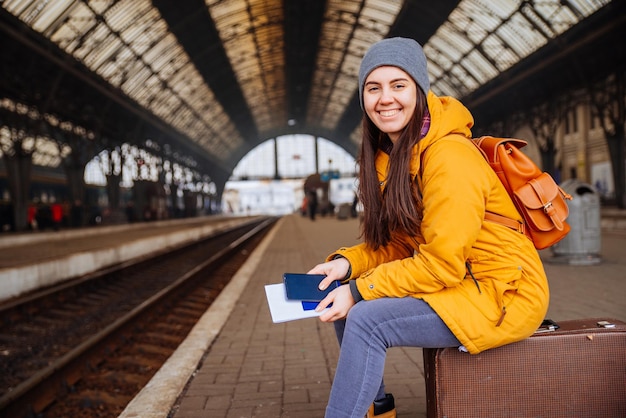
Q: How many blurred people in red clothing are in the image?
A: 2